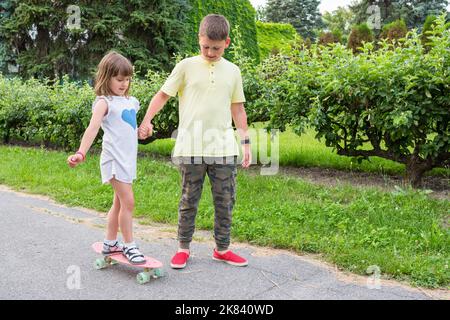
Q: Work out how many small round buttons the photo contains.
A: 3